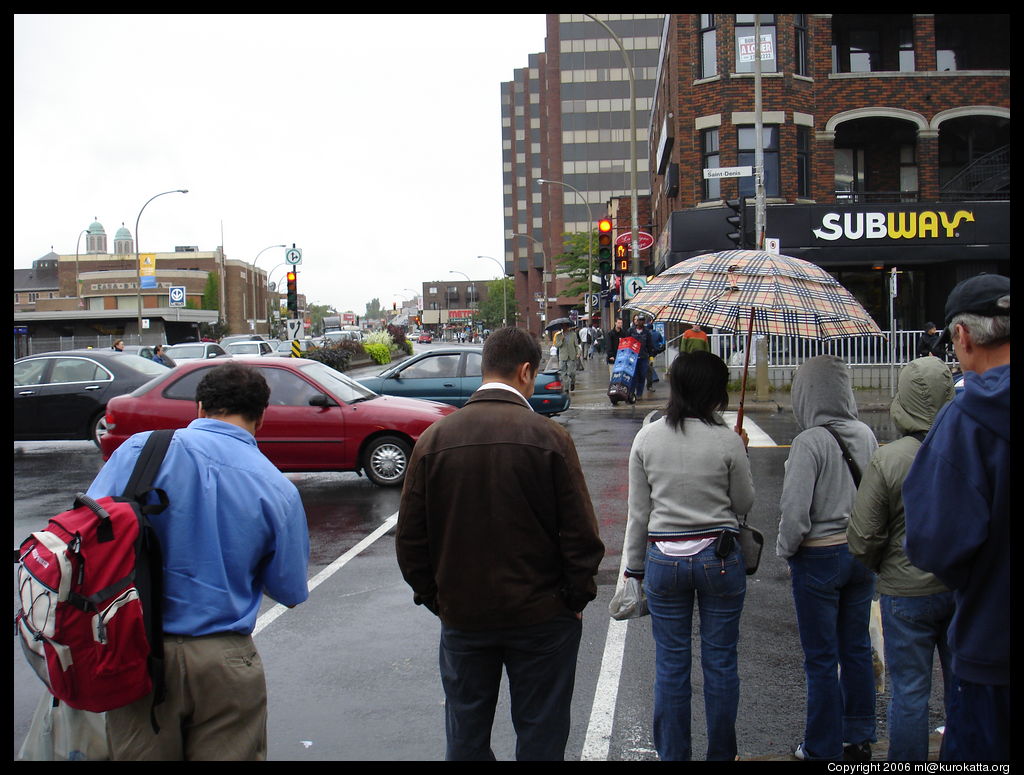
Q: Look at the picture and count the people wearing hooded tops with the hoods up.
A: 2